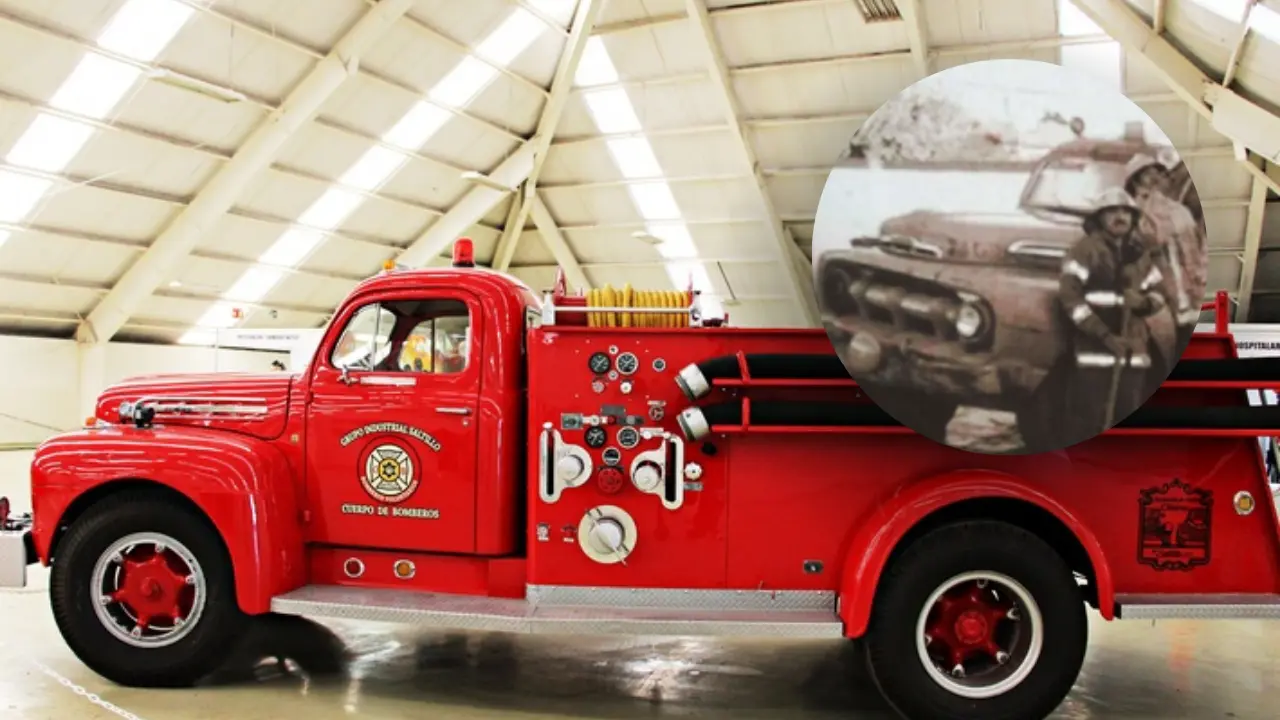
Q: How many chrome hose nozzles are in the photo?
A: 2